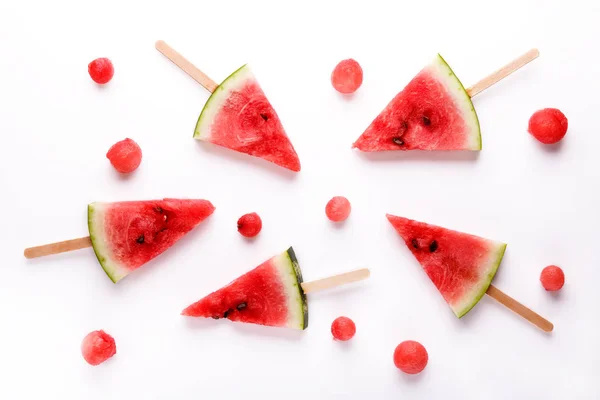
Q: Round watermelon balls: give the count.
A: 10